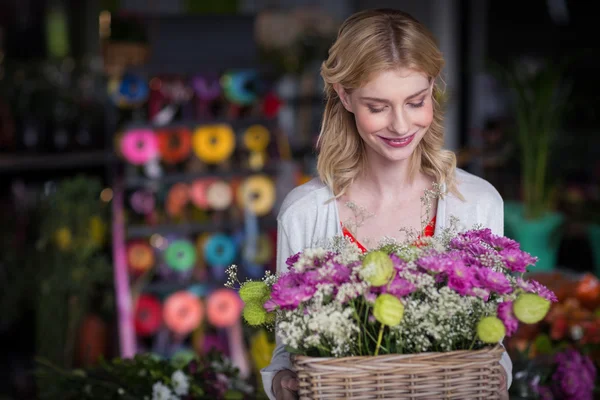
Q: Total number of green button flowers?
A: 6